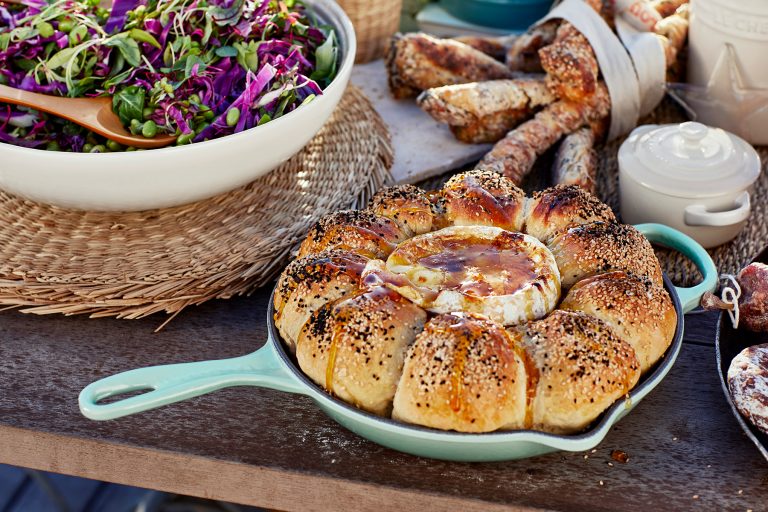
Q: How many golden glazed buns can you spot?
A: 10